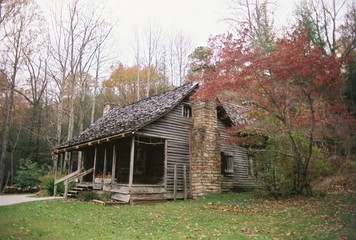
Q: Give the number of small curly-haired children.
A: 0